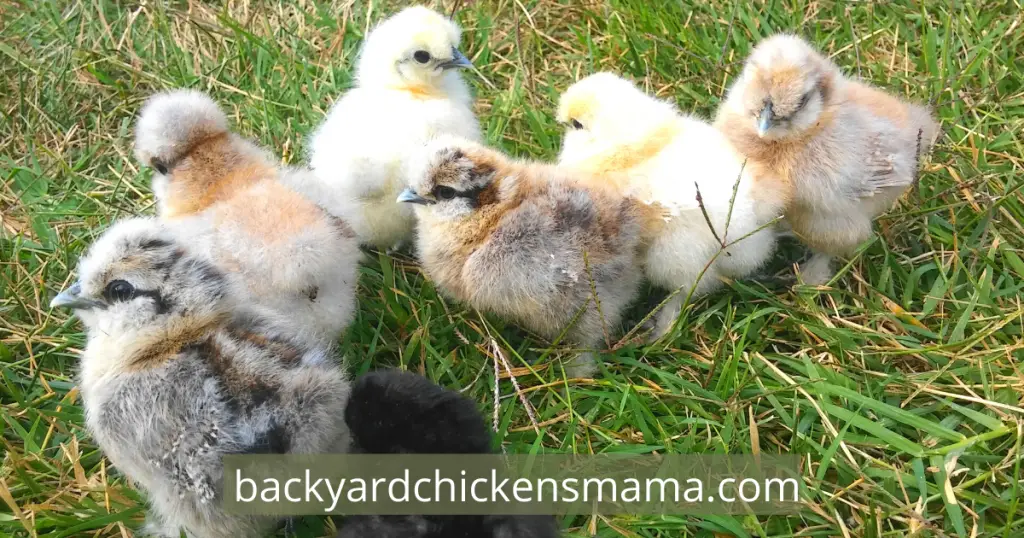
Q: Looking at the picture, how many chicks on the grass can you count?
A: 7